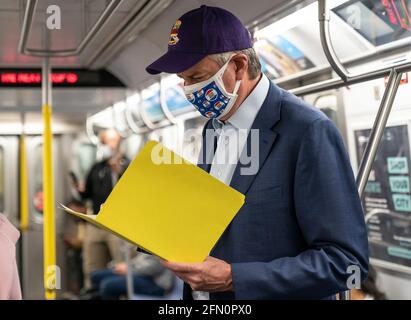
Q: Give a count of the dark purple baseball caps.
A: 1